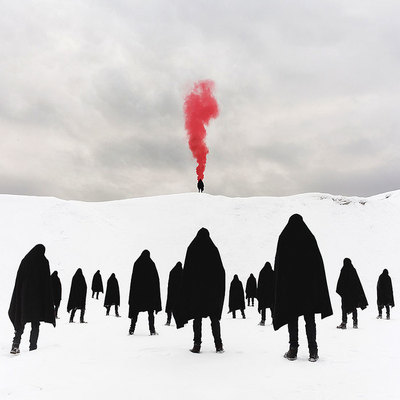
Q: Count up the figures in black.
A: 15